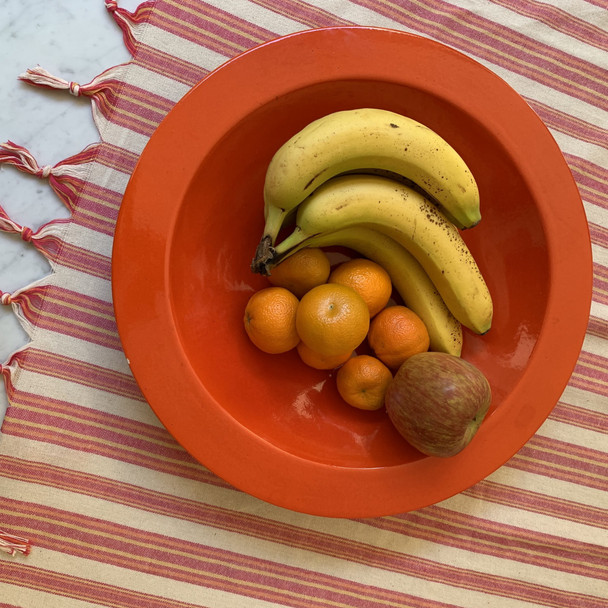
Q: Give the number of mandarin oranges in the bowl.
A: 7